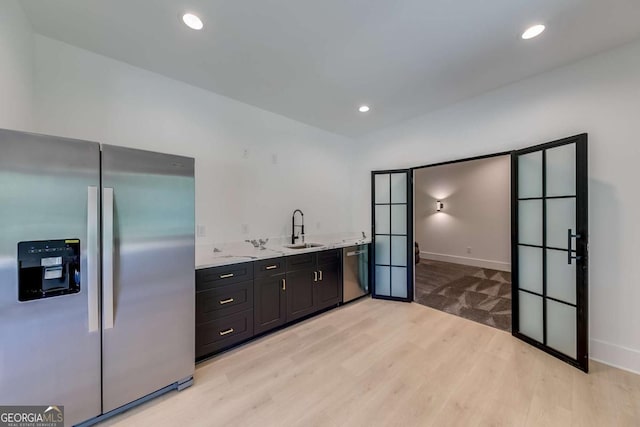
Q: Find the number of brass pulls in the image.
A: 7